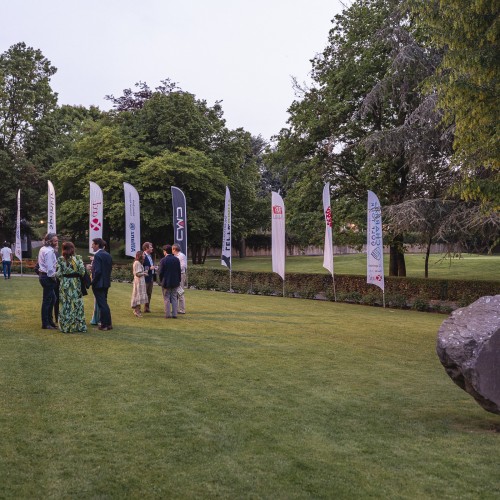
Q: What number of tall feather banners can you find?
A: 9